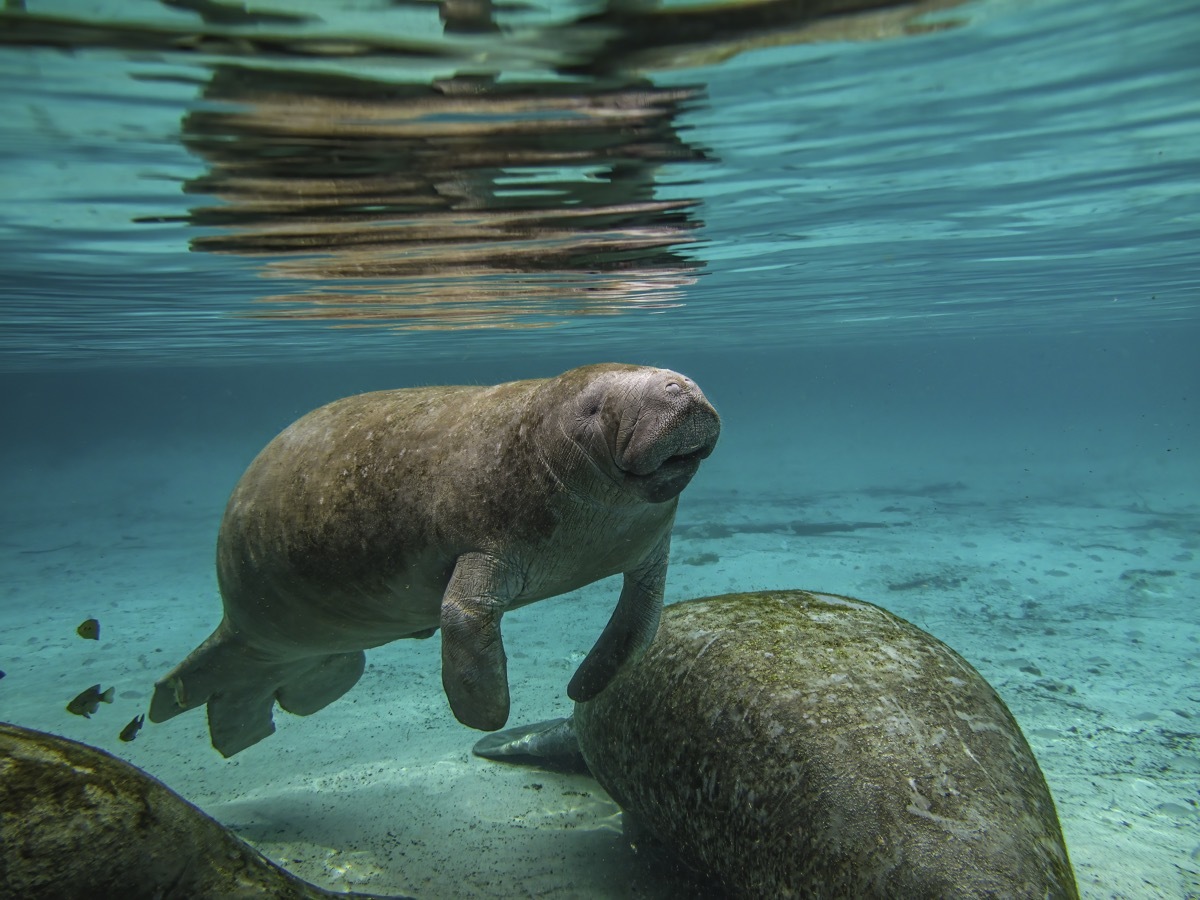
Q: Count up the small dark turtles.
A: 0